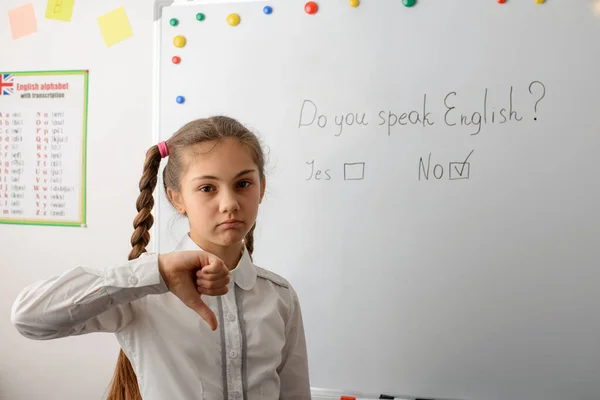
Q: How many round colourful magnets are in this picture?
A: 12